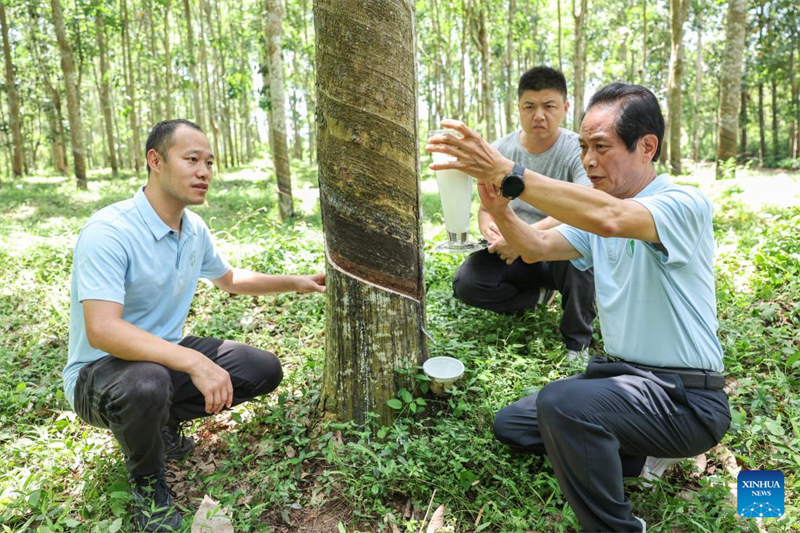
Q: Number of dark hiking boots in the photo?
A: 2